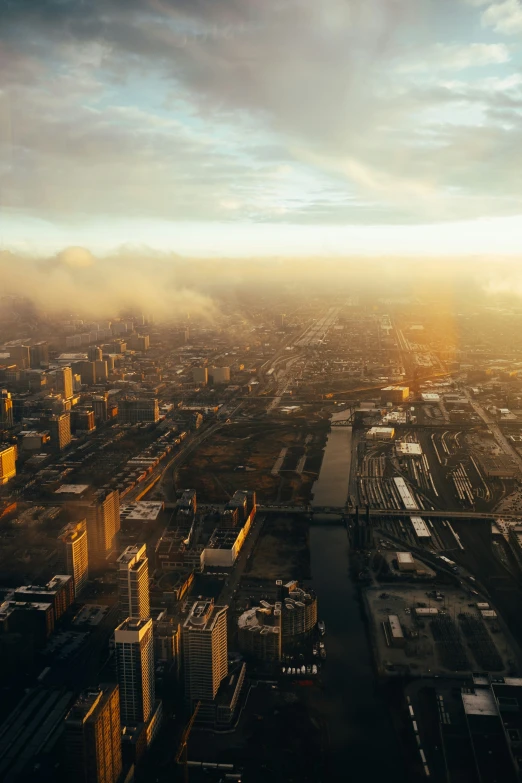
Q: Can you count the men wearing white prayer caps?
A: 0